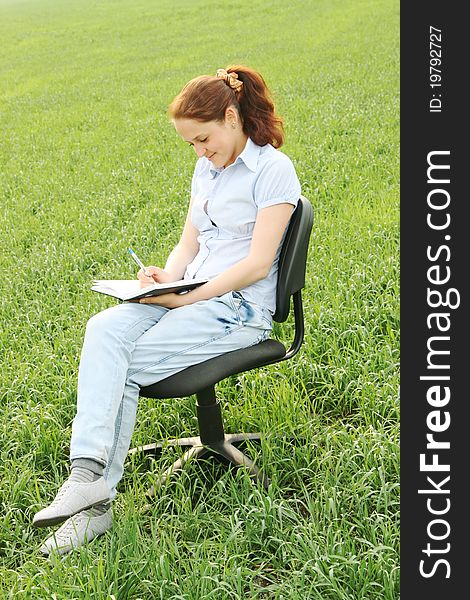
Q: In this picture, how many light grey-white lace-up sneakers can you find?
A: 2